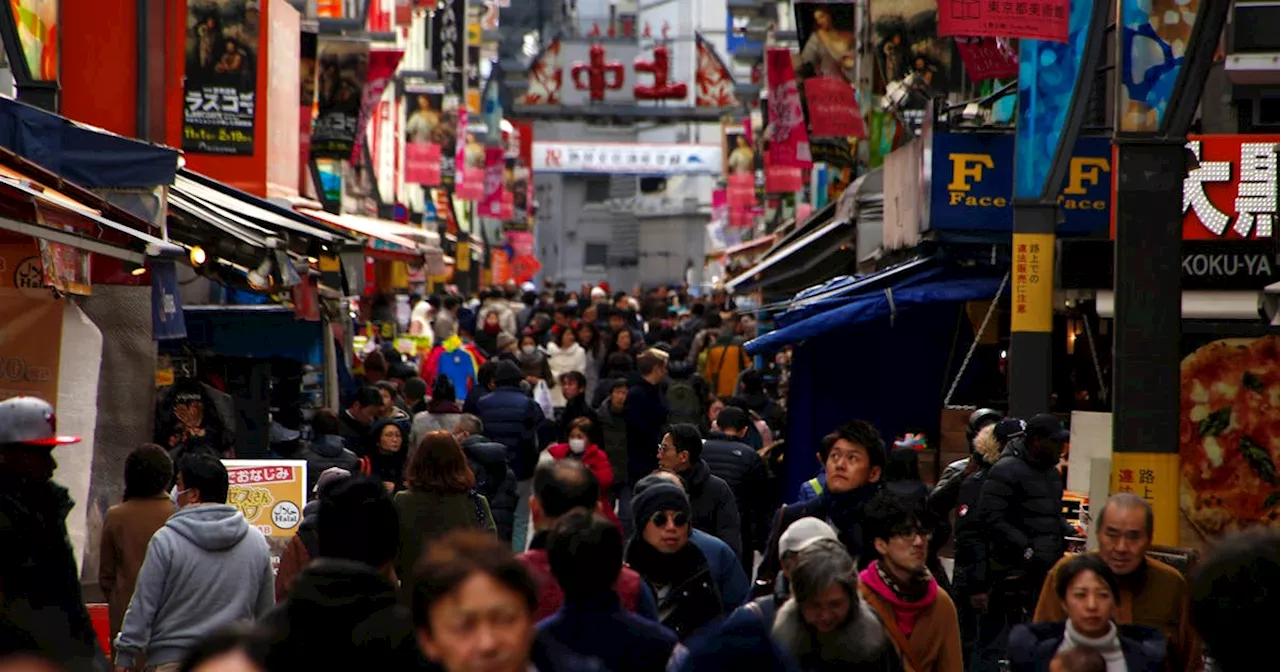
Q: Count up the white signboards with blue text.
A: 1